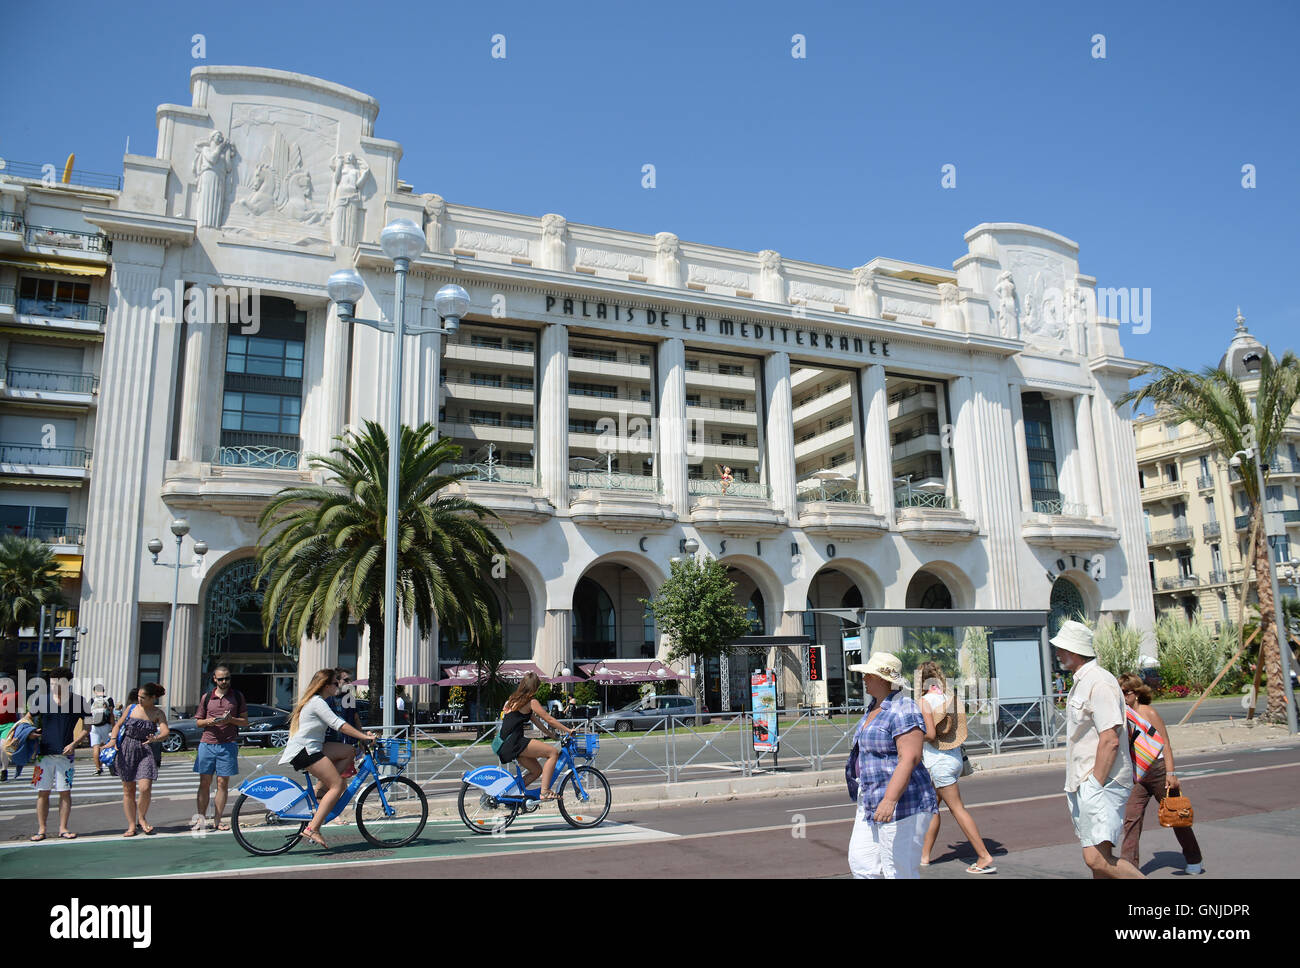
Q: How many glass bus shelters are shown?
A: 1